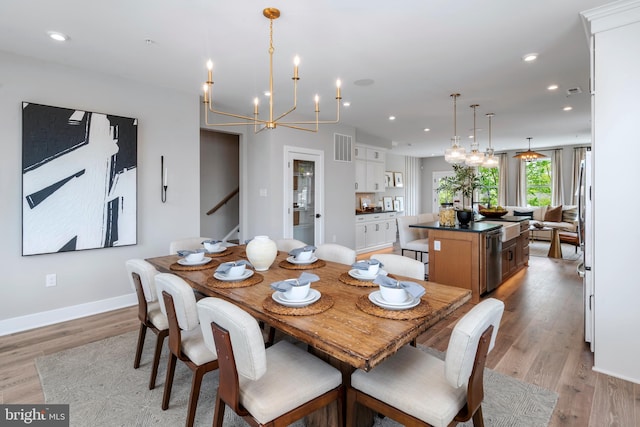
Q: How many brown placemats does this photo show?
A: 8